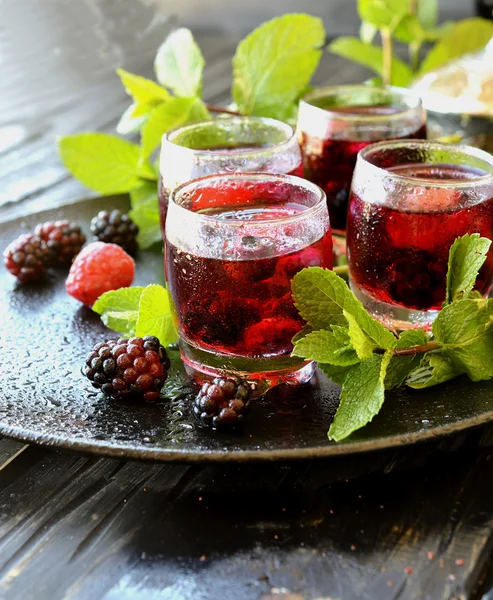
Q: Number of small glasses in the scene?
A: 4